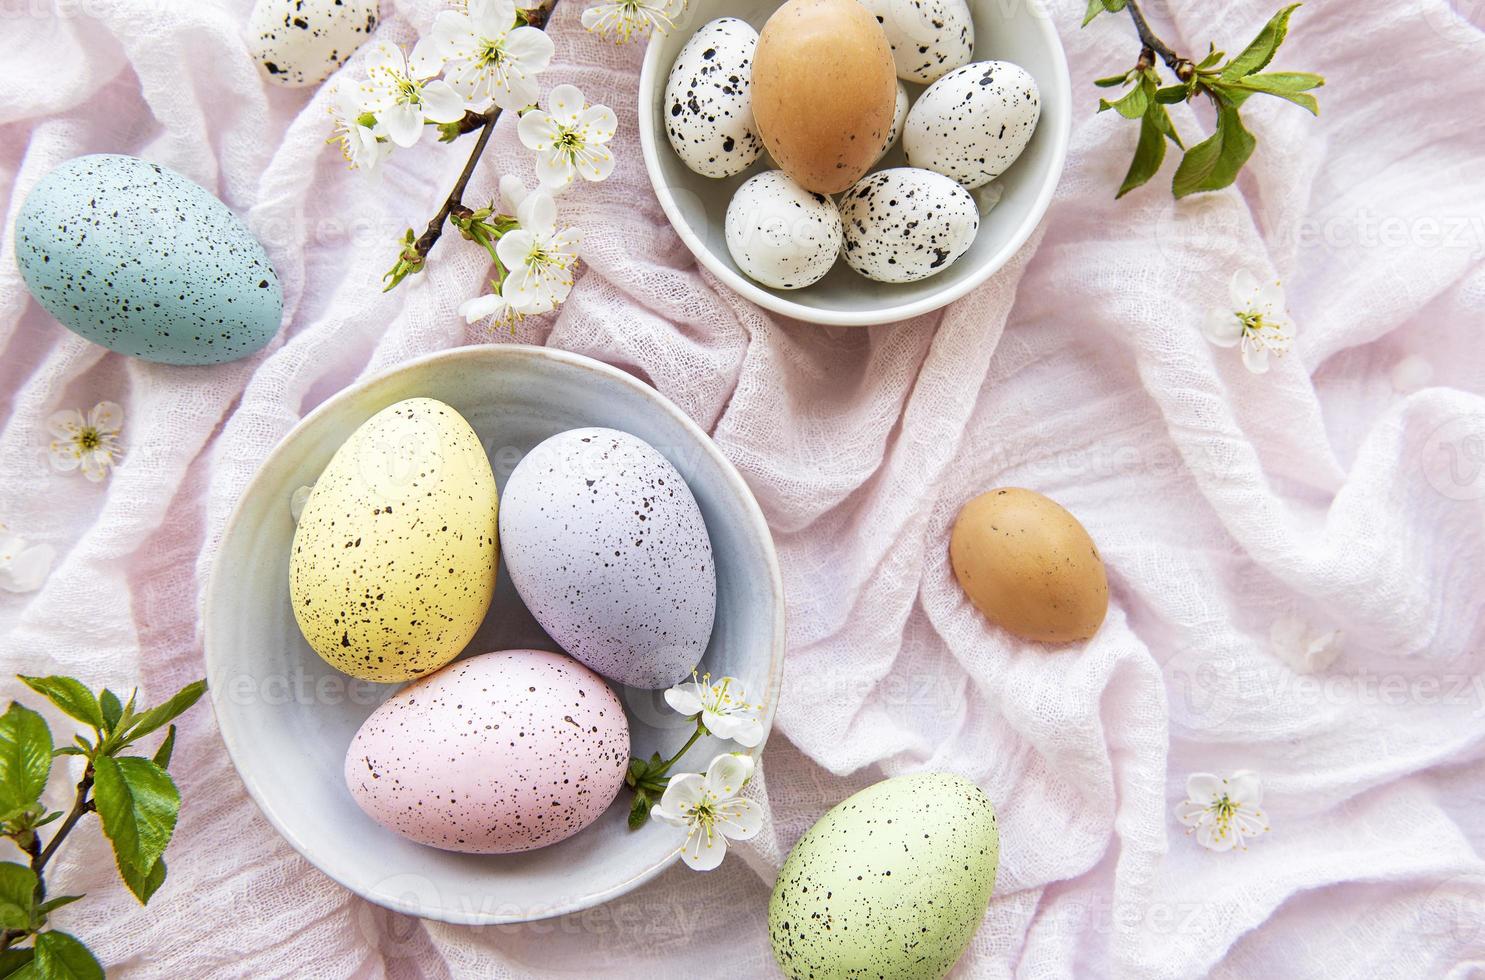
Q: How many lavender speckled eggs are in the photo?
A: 1